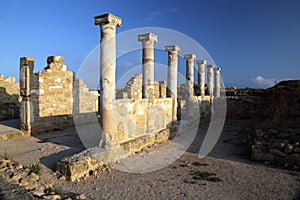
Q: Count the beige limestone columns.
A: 7